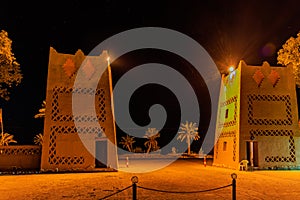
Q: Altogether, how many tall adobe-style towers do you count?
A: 2